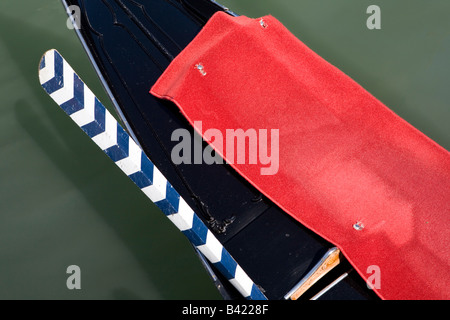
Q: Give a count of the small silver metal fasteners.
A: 3